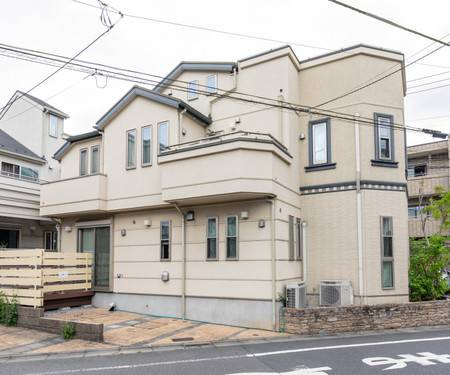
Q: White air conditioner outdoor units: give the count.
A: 2